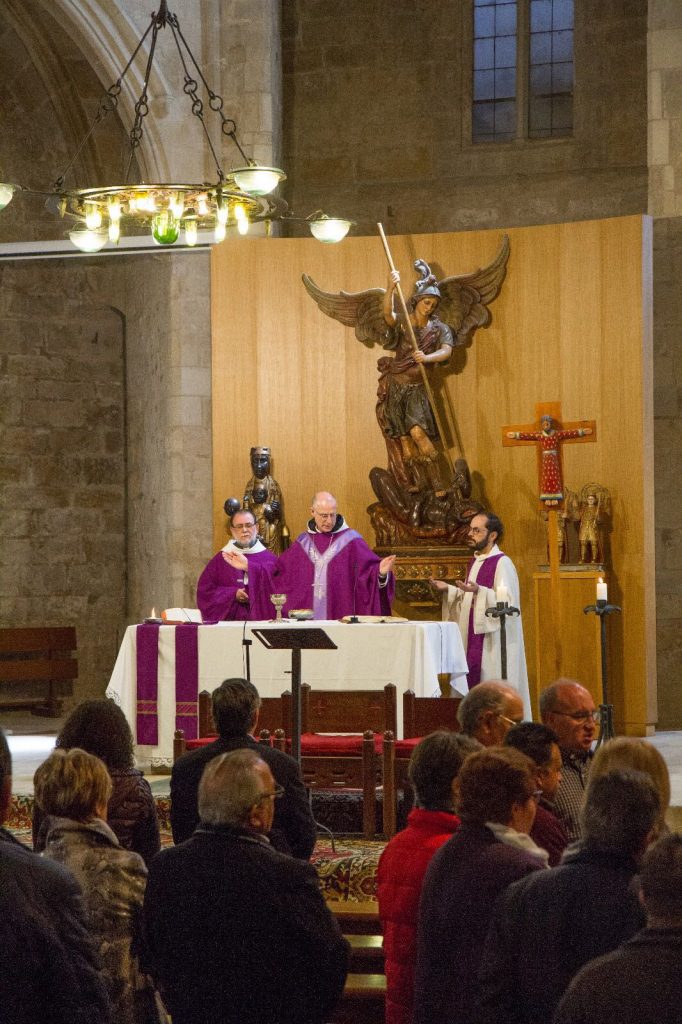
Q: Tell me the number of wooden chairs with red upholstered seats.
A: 3